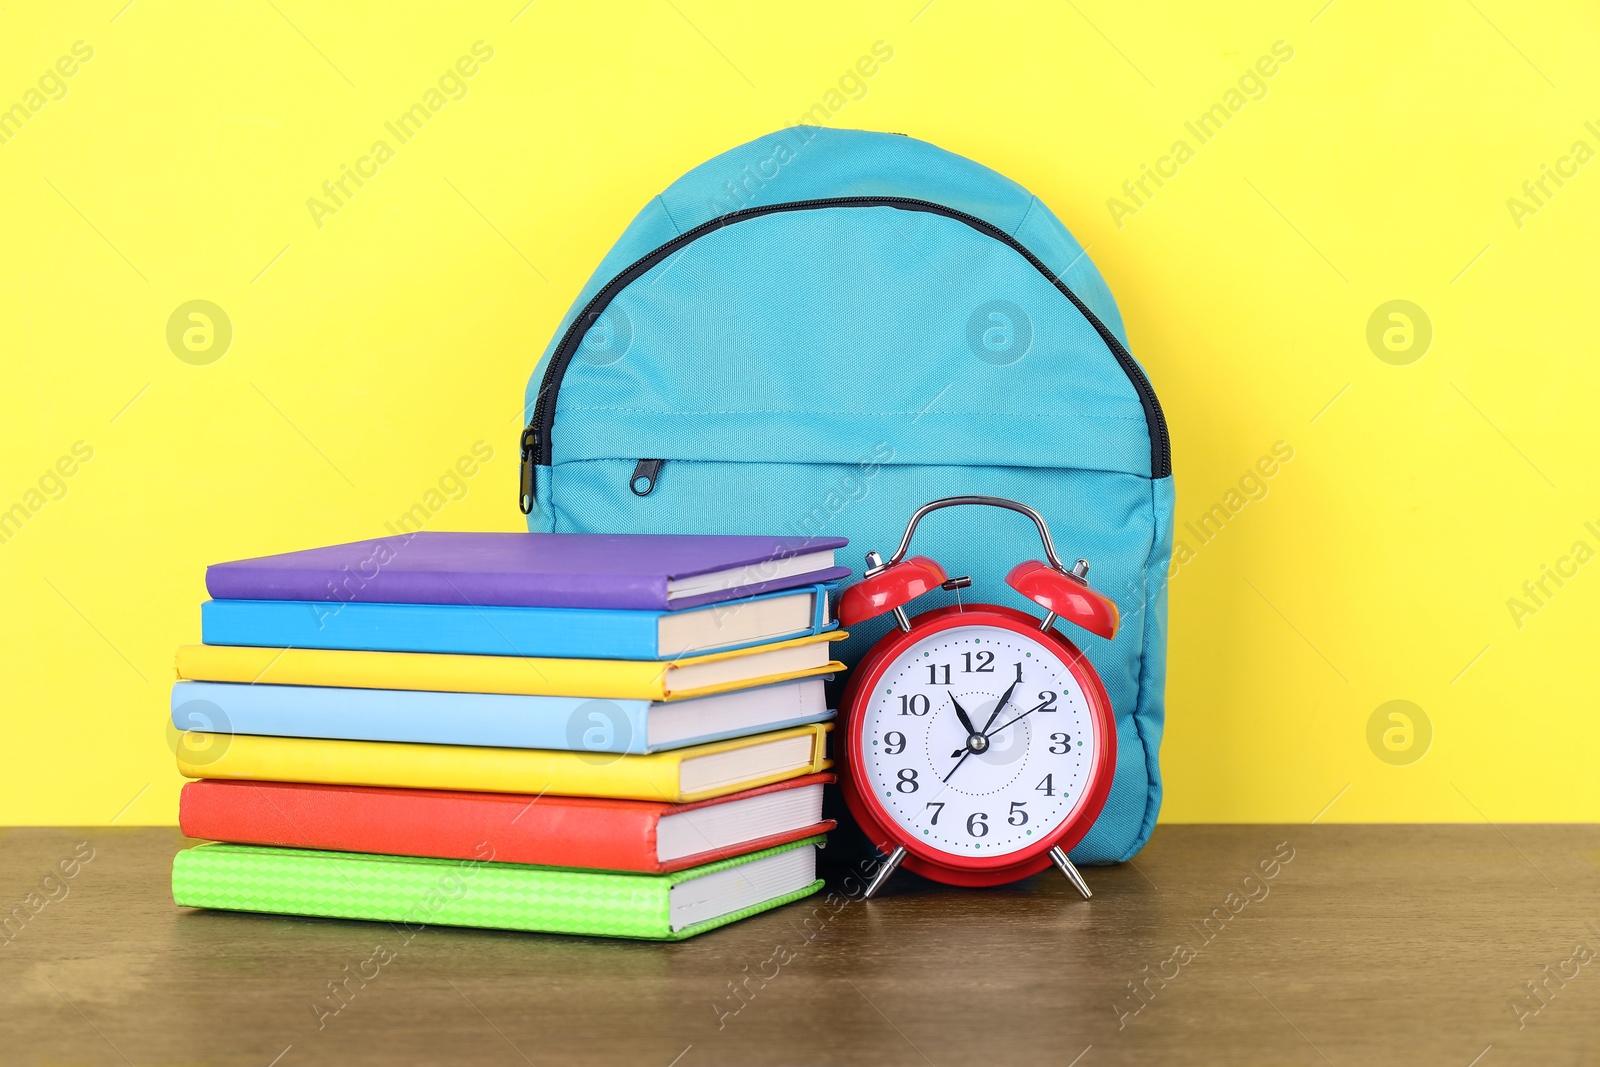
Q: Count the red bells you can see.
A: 2